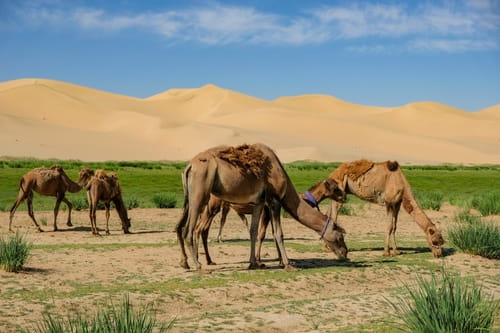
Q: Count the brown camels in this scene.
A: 5